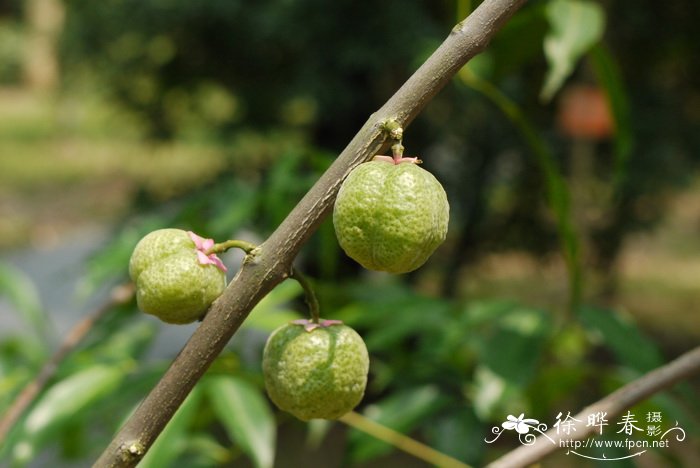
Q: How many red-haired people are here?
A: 0